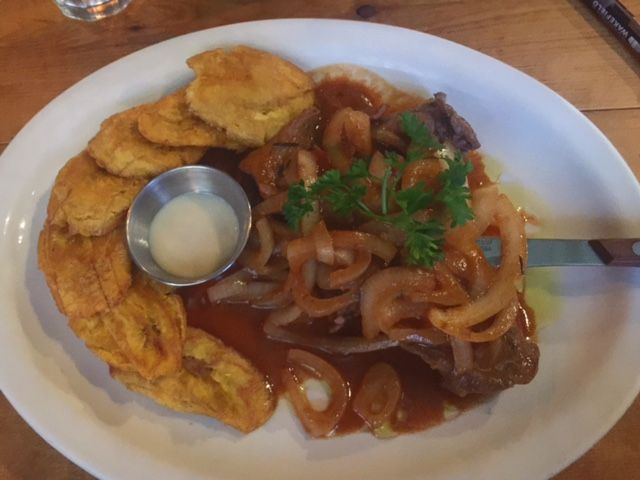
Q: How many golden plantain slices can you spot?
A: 7